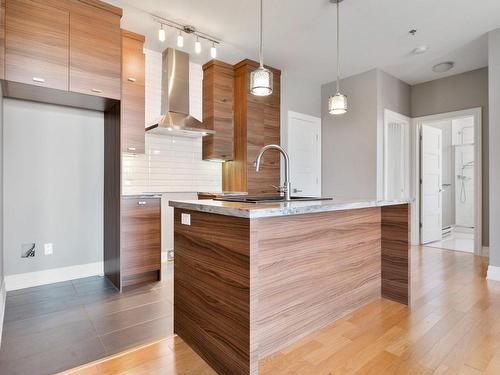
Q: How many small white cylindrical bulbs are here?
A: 4